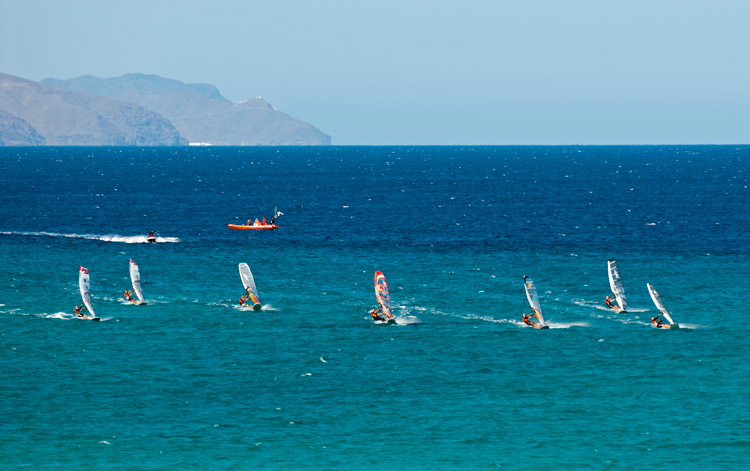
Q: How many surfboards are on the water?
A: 7